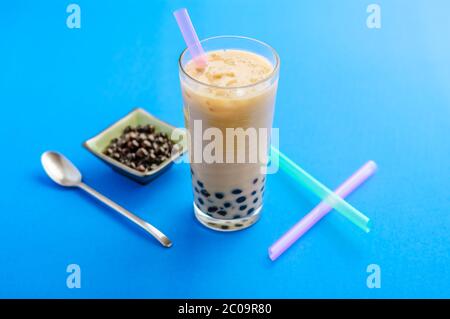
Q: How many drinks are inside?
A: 1